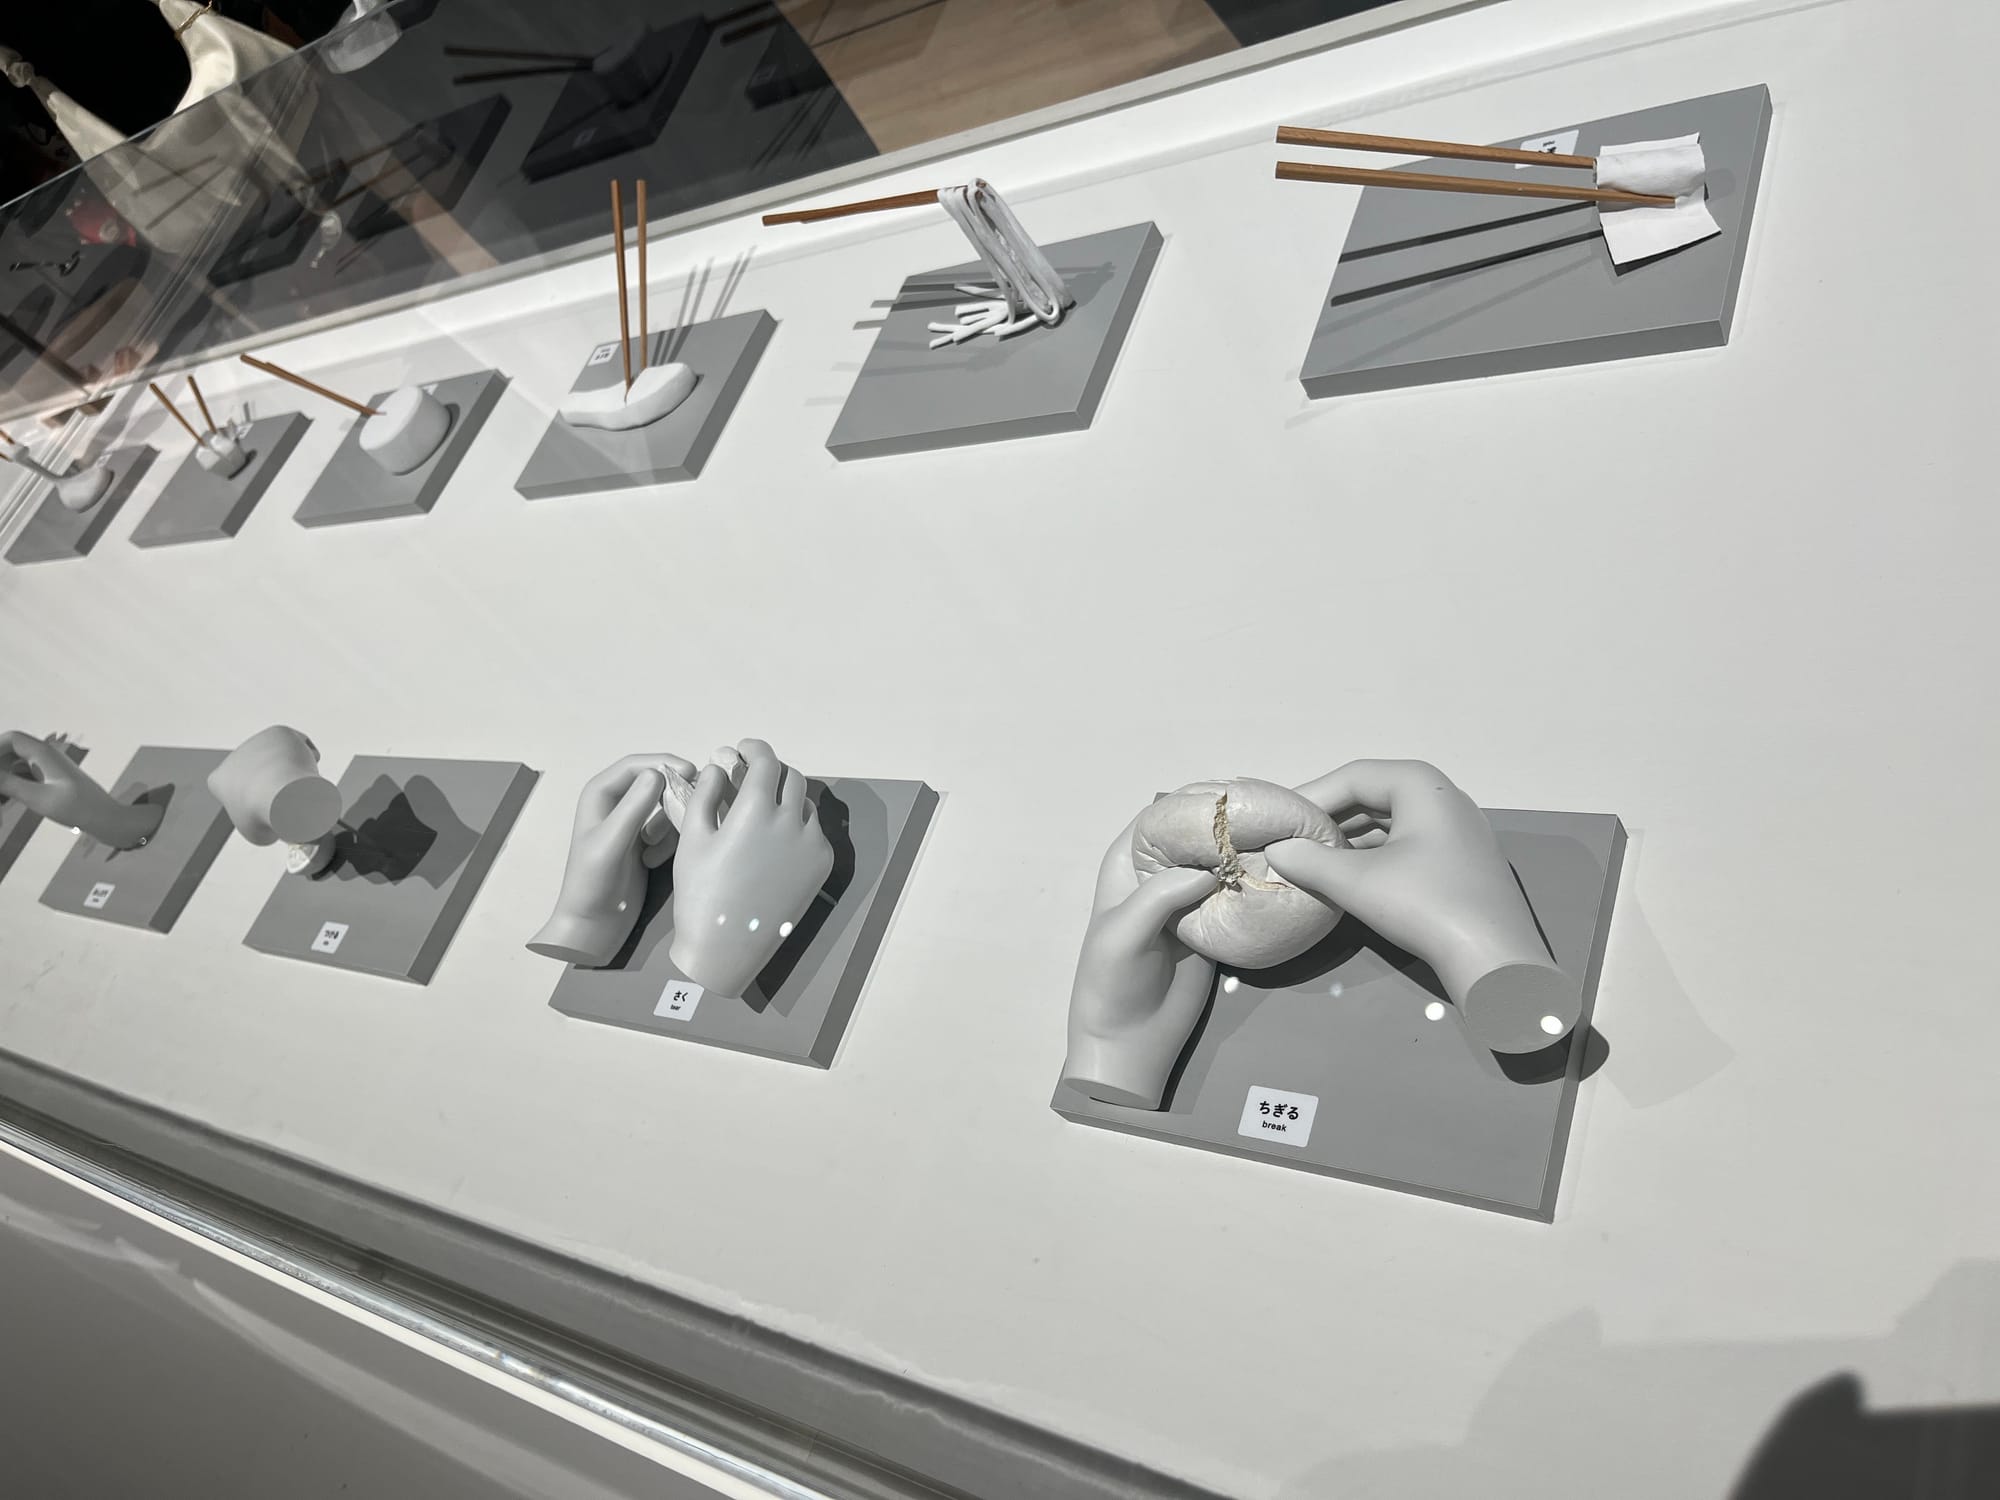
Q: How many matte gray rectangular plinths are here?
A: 11